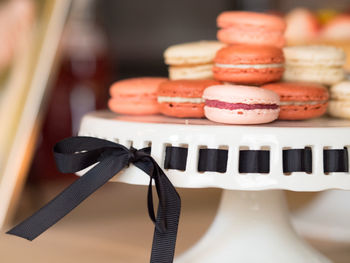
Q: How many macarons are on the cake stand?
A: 9